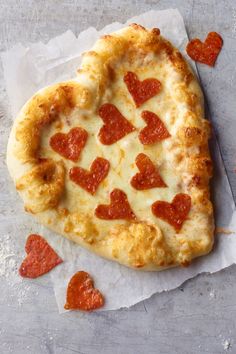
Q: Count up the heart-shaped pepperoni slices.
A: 11